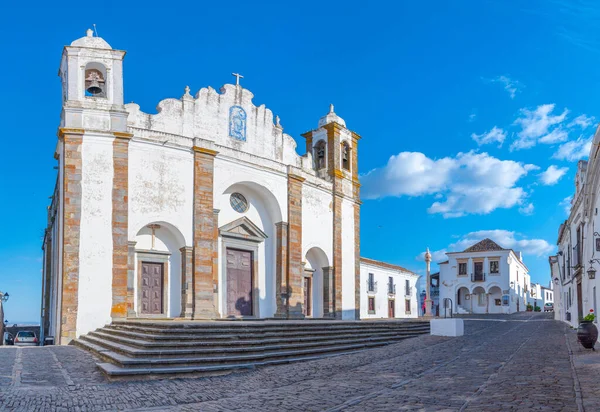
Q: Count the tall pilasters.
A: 6